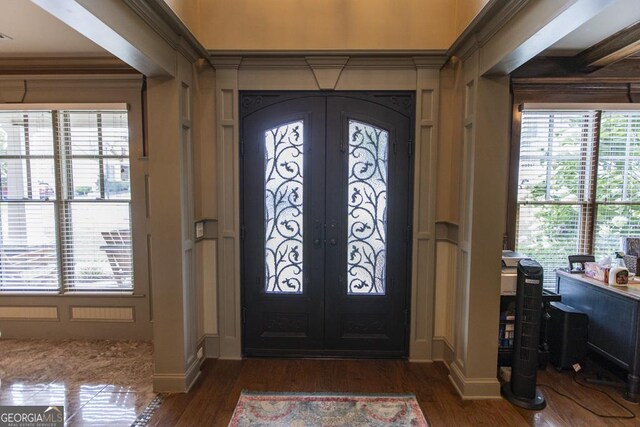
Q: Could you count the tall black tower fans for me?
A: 1